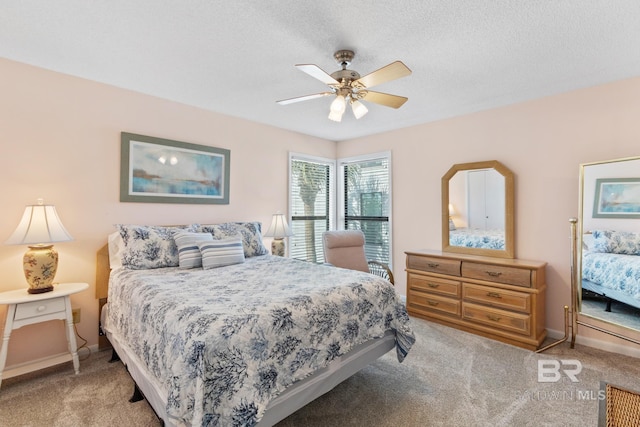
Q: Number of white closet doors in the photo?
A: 2